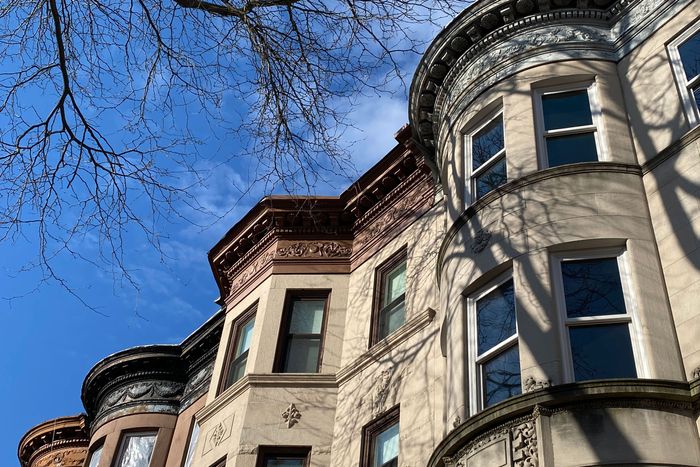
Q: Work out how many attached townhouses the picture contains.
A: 4